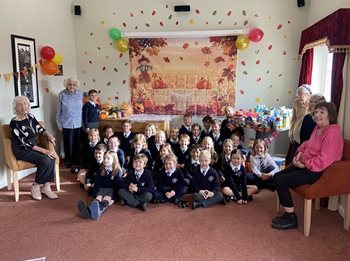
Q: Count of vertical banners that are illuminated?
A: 0